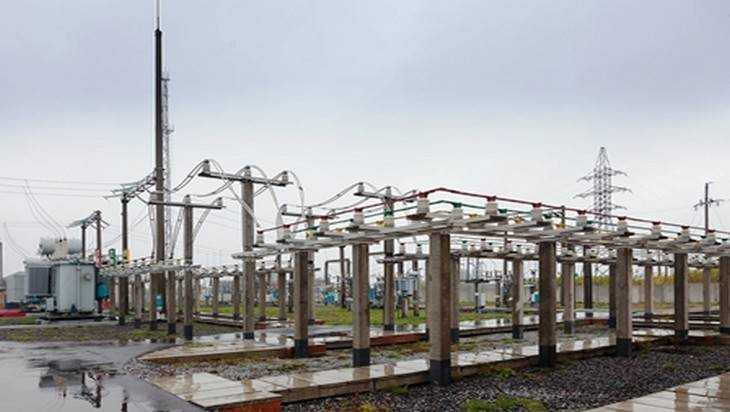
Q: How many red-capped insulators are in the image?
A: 12